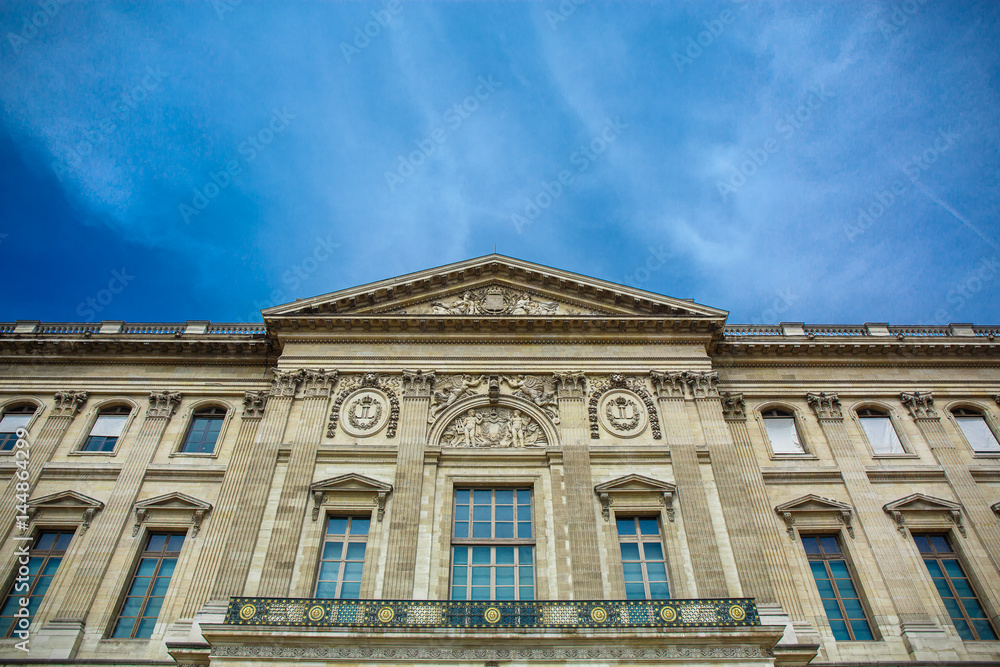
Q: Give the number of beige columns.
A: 12